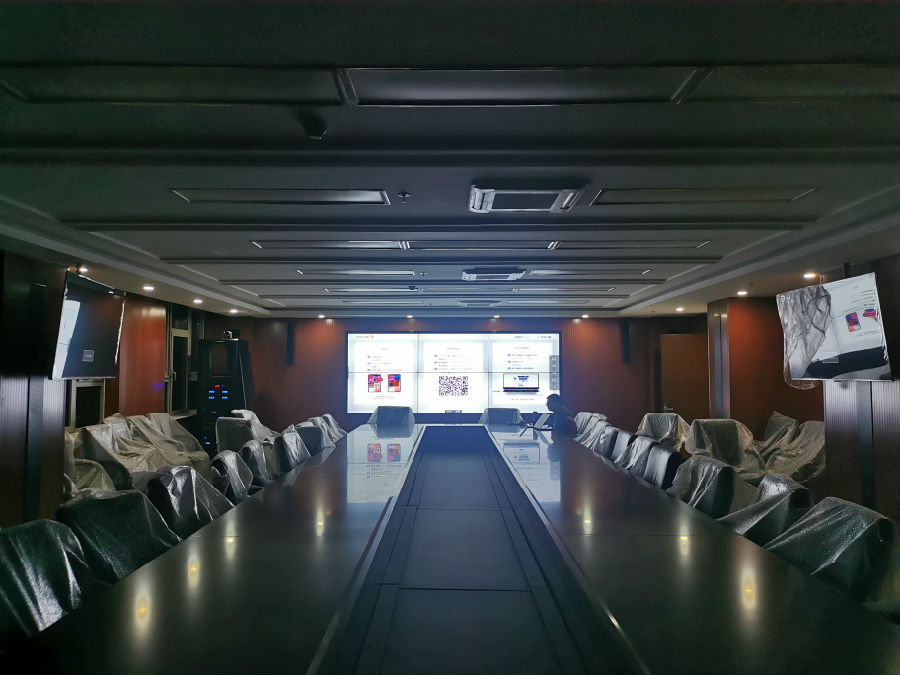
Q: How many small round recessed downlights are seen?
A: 11